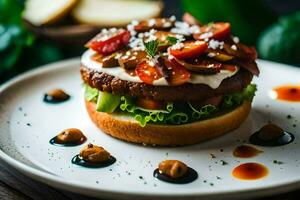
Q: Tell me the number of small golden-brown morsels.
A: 5